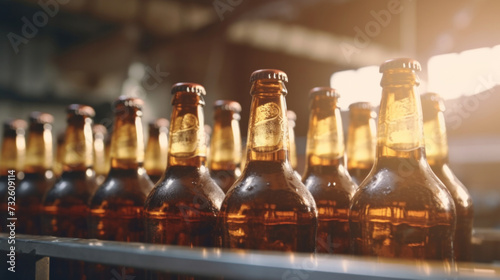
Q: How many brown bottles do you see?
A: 15